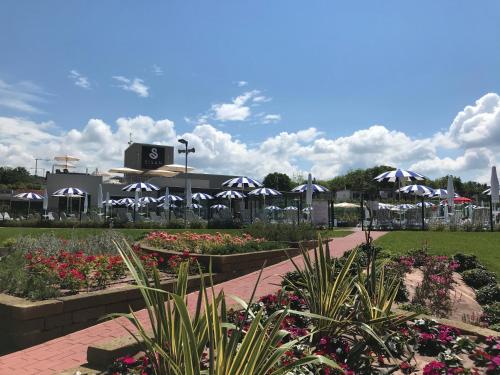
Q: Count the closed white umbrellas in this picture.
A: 10